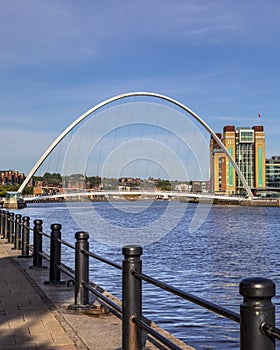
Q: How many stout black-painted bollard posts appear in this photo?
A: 10